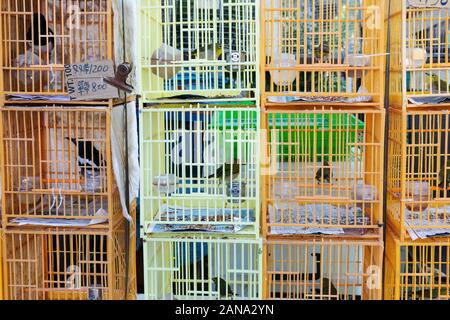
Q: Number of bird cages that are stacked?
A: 12